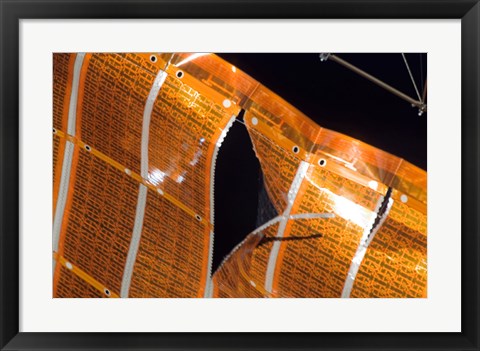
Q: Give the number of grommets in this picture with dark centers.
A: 8